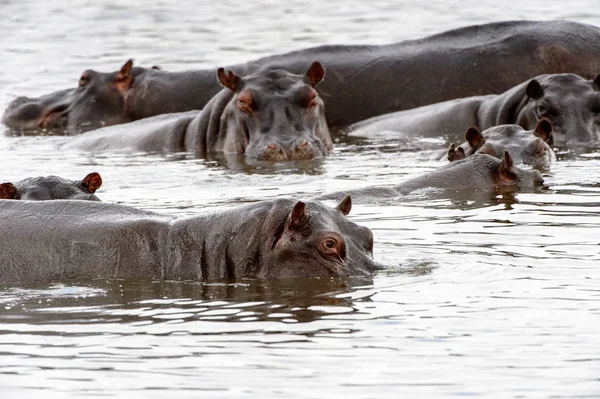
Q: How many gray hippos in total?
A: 7